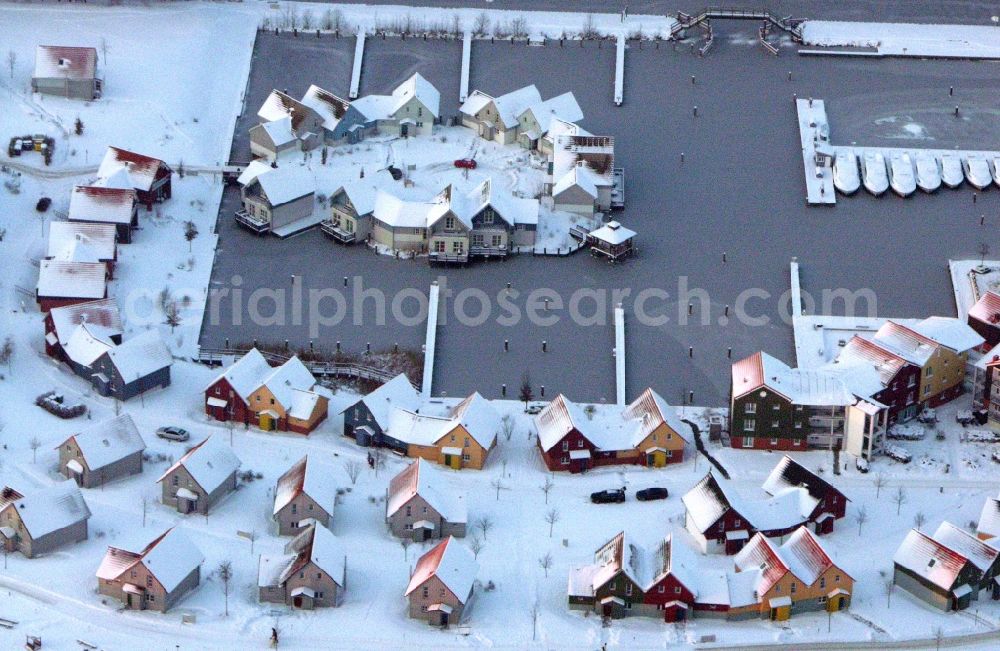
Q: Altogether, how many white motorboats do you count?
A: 7